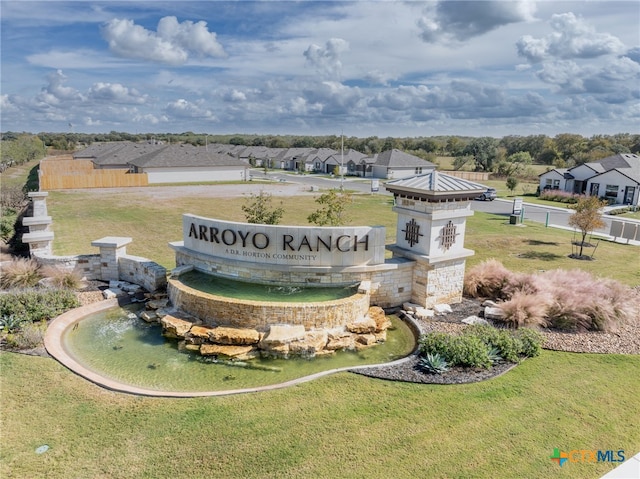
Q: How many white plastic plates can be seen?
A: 0